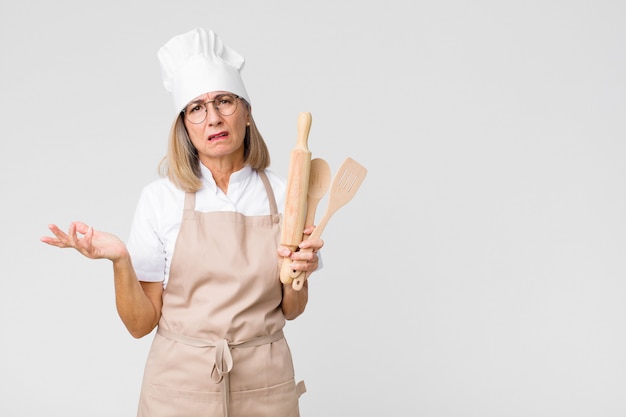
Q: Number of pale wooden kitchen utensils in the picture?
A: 3